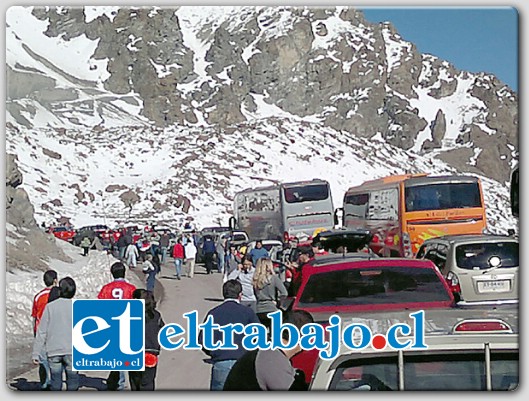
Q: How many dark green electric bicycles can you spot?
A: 0